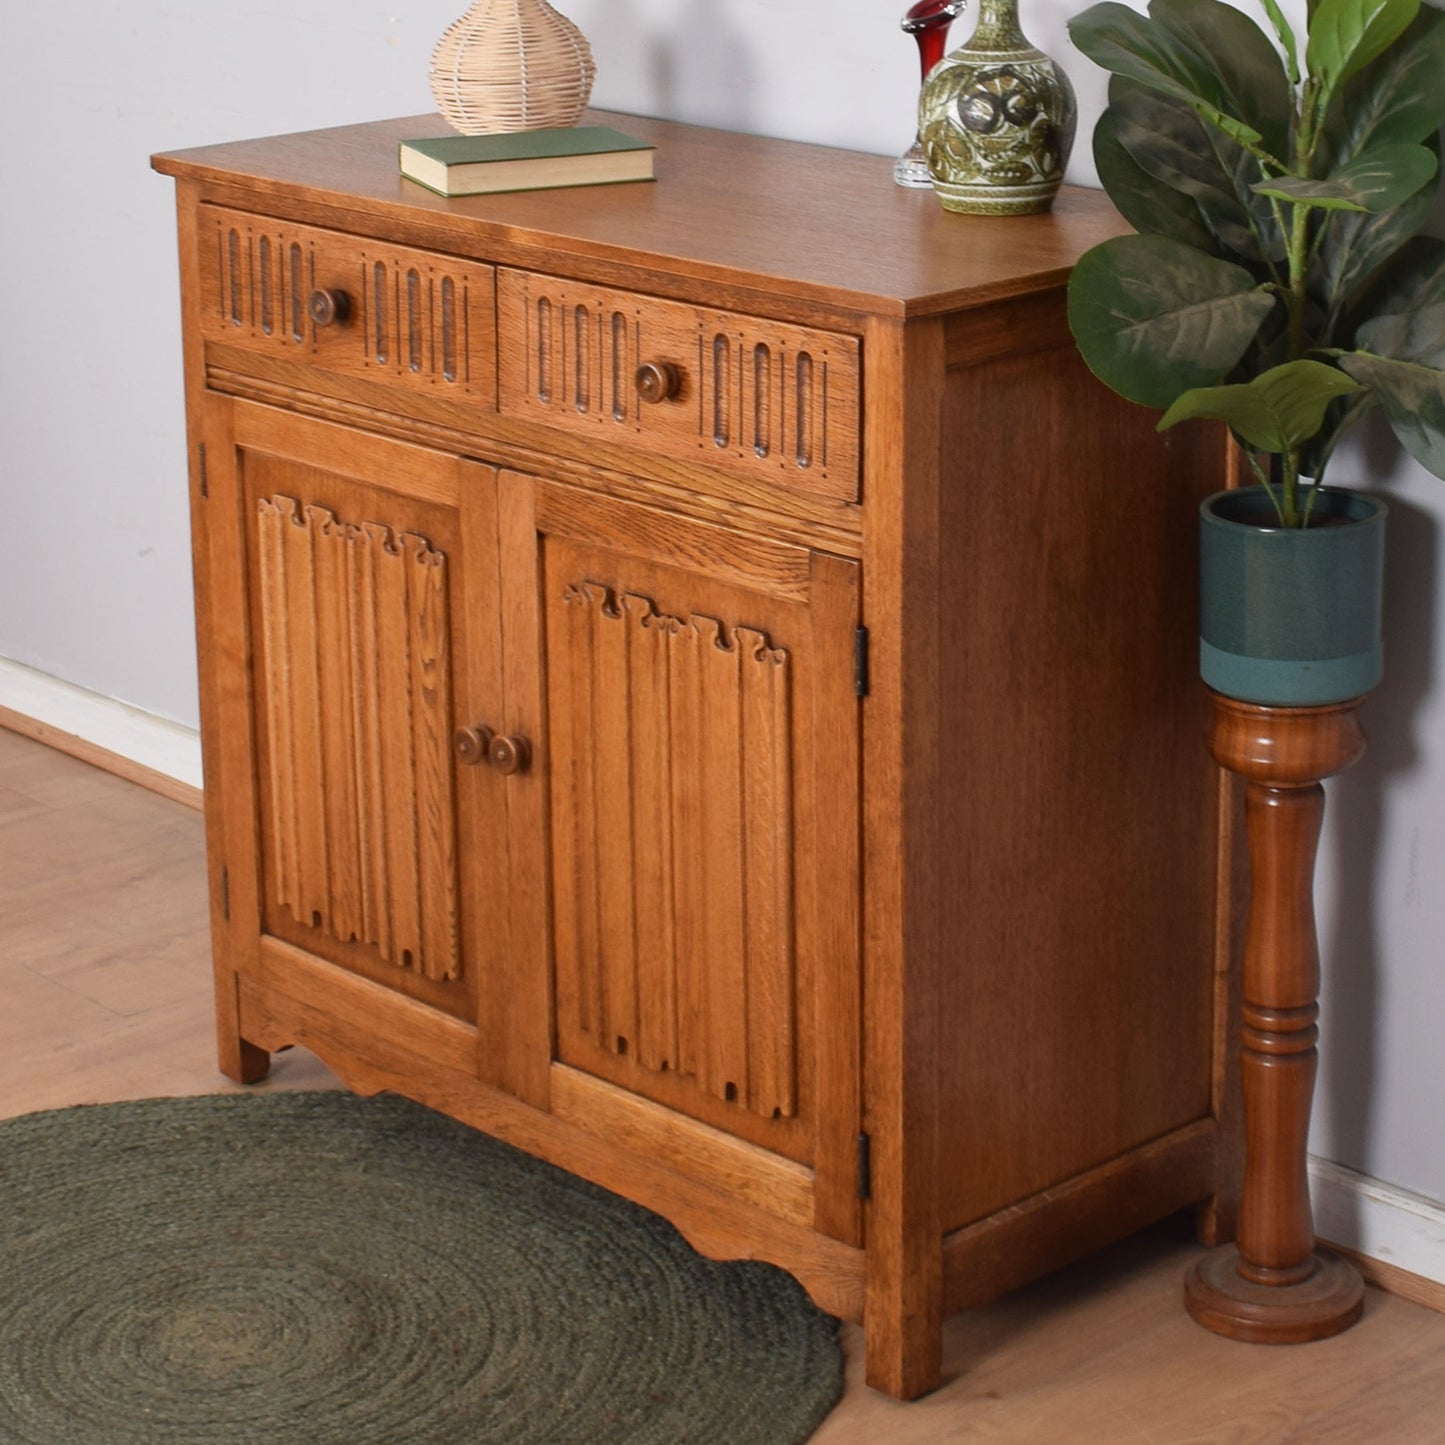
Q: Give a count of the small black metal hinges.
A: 4